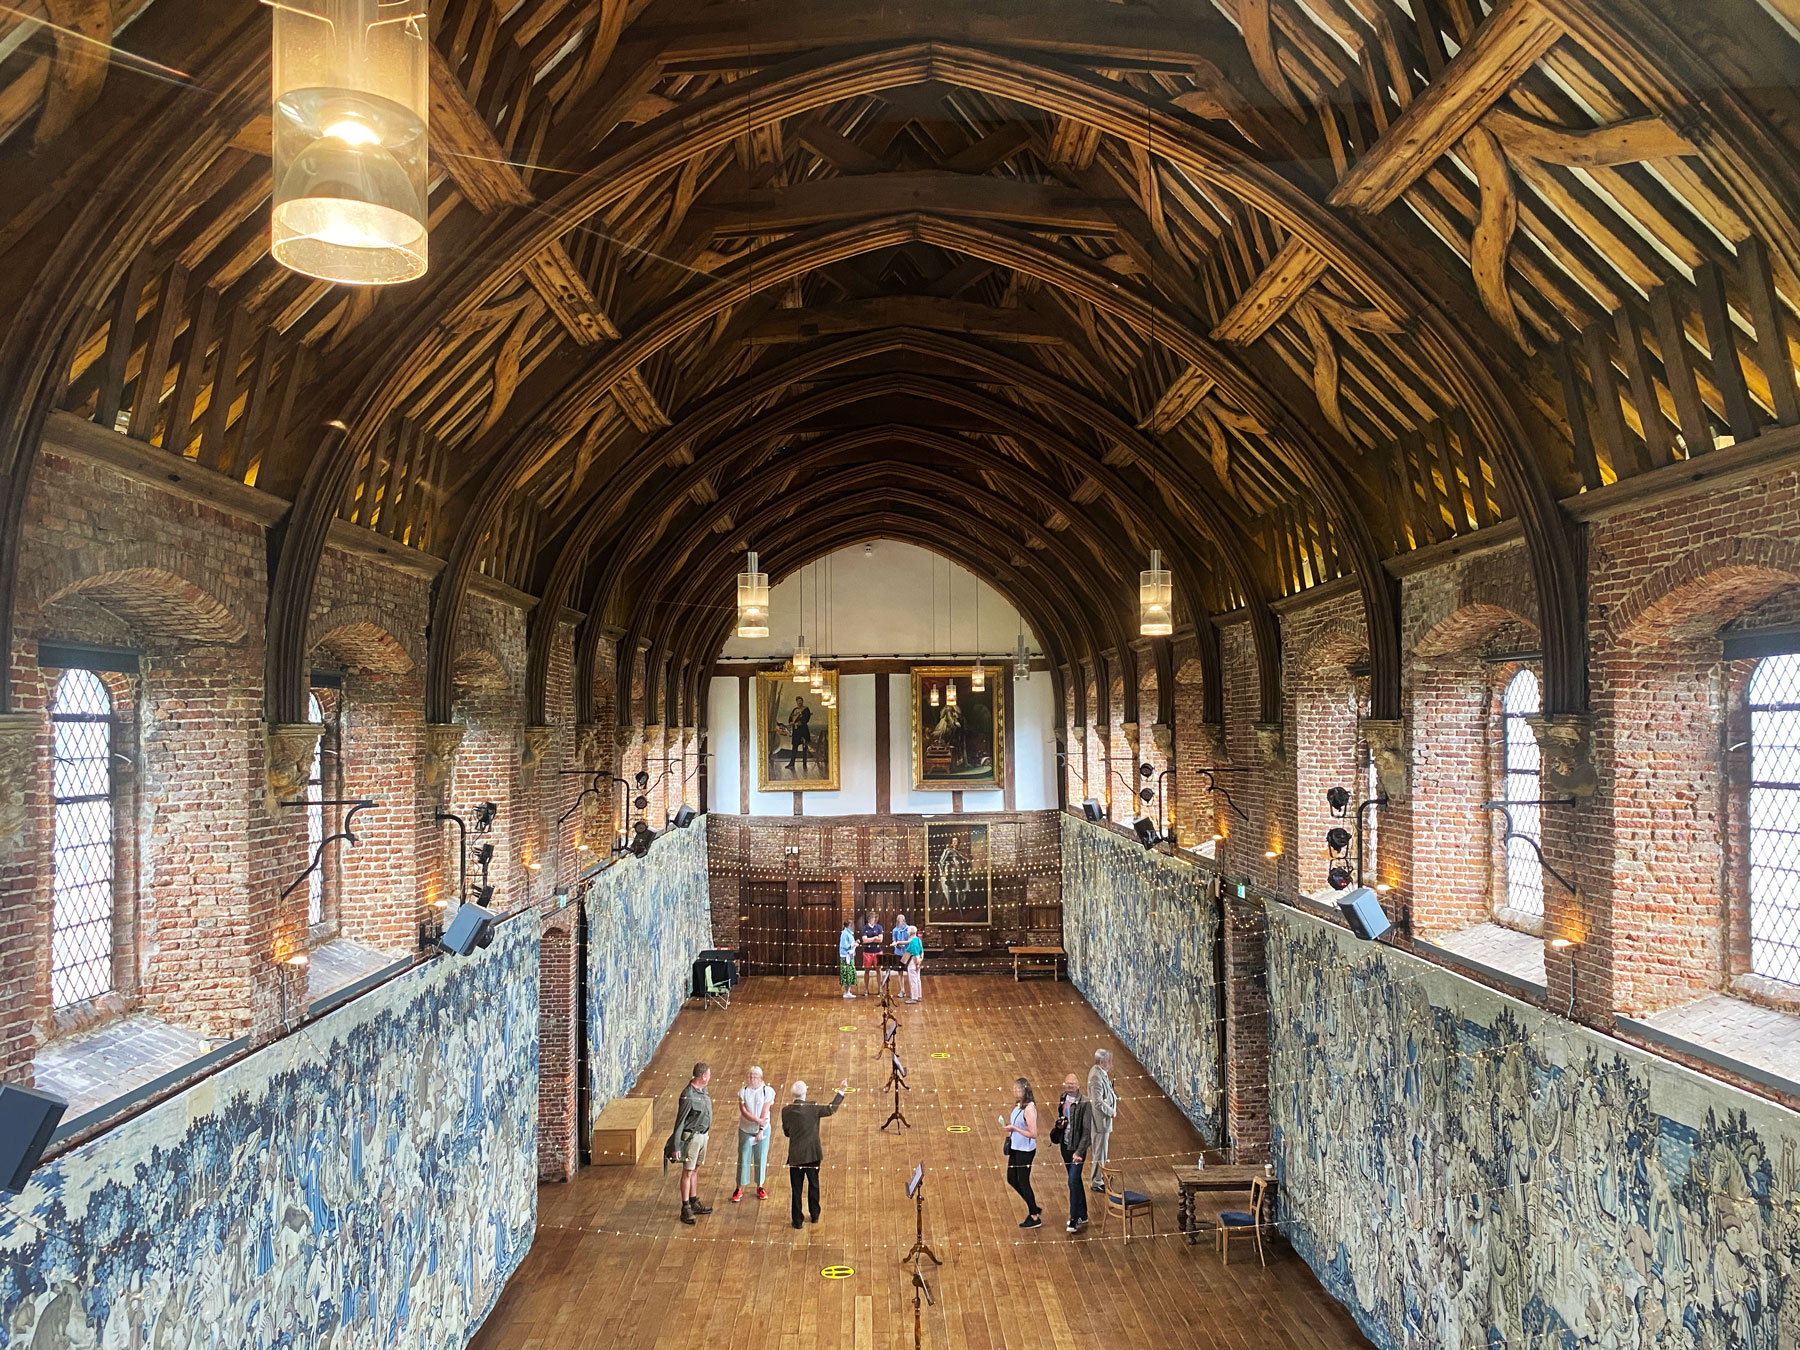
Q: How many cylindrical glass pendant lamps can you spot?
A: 11